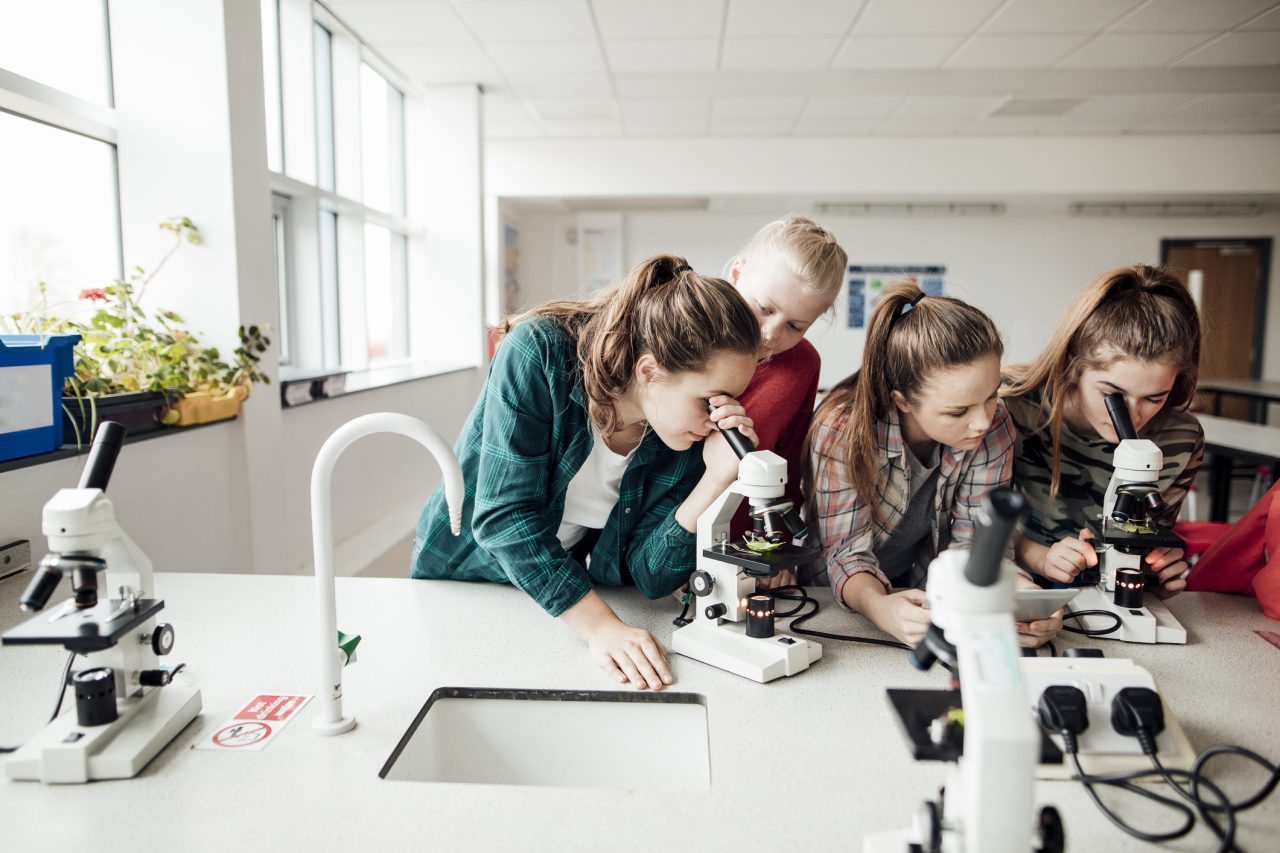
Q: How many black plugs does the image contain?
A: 2